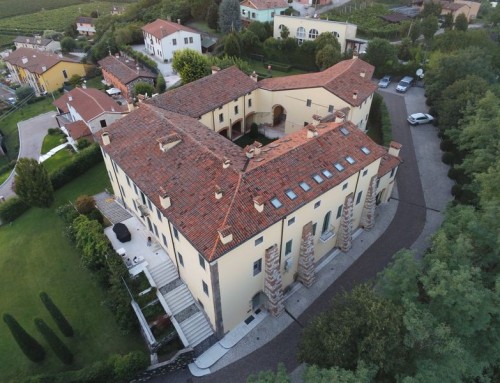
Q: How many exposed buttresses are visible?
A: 4